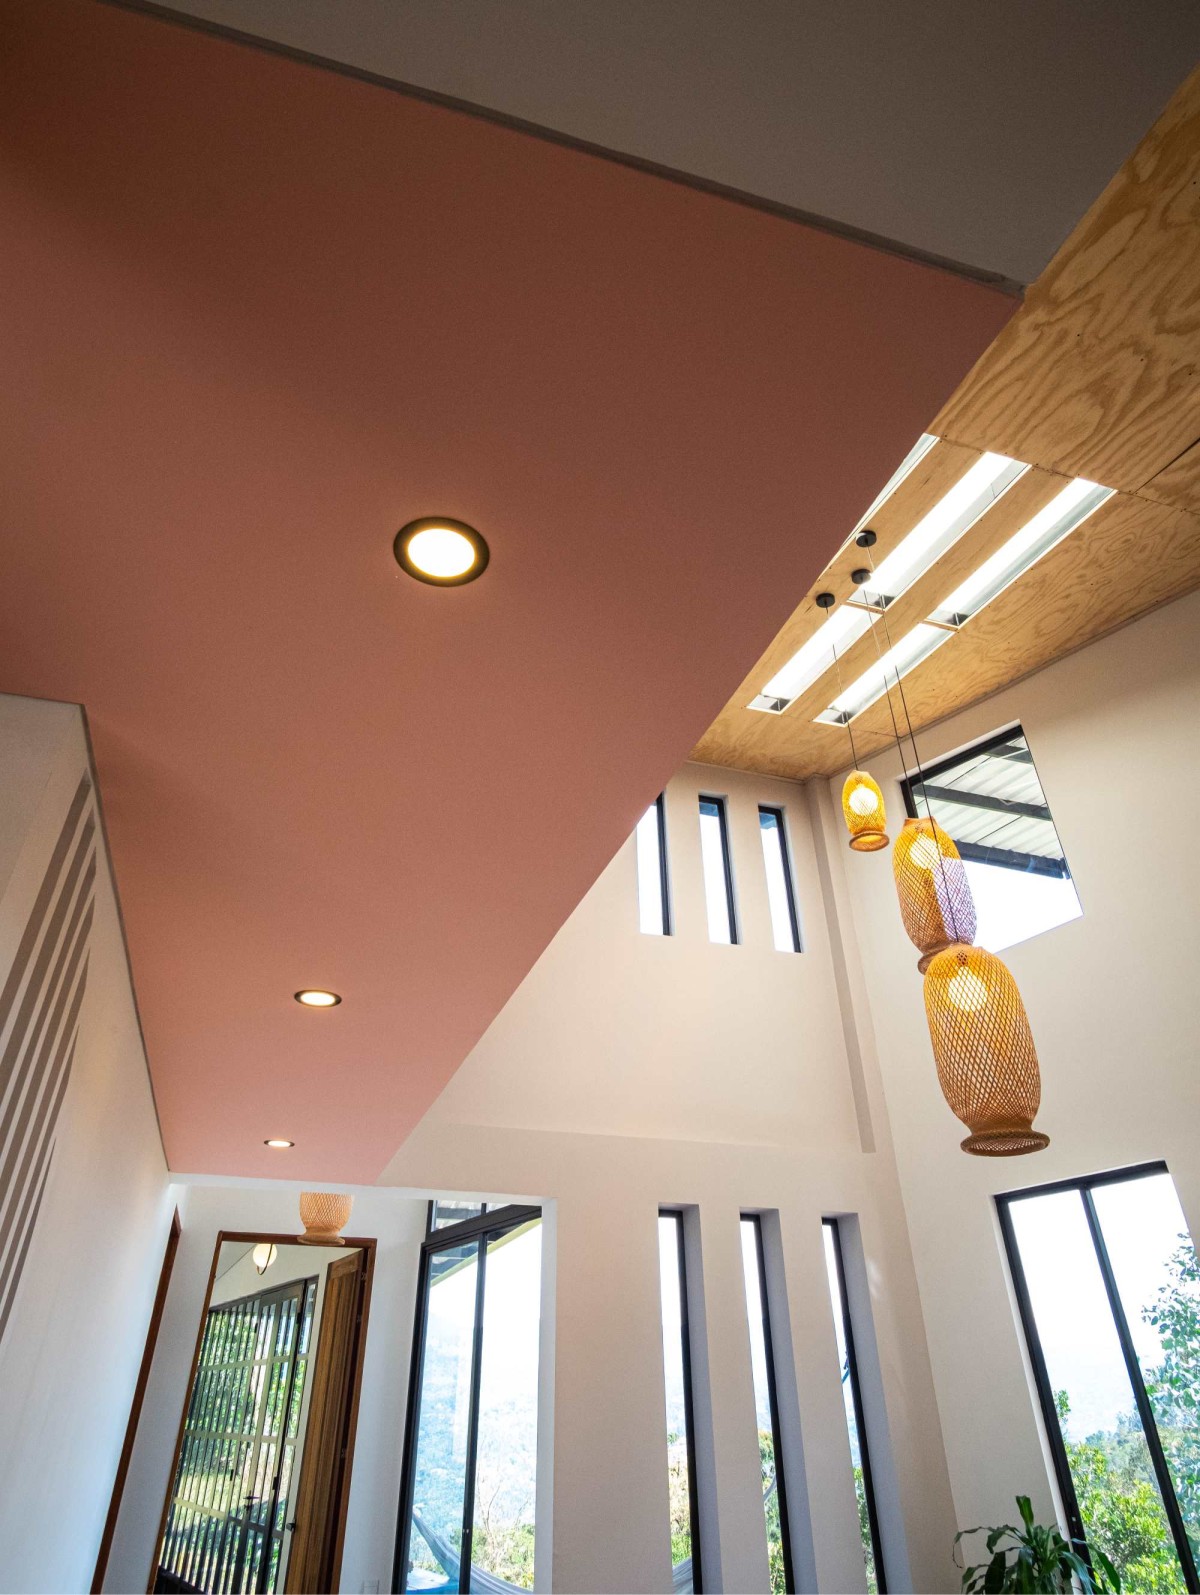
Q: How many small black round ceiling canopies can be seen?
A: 3